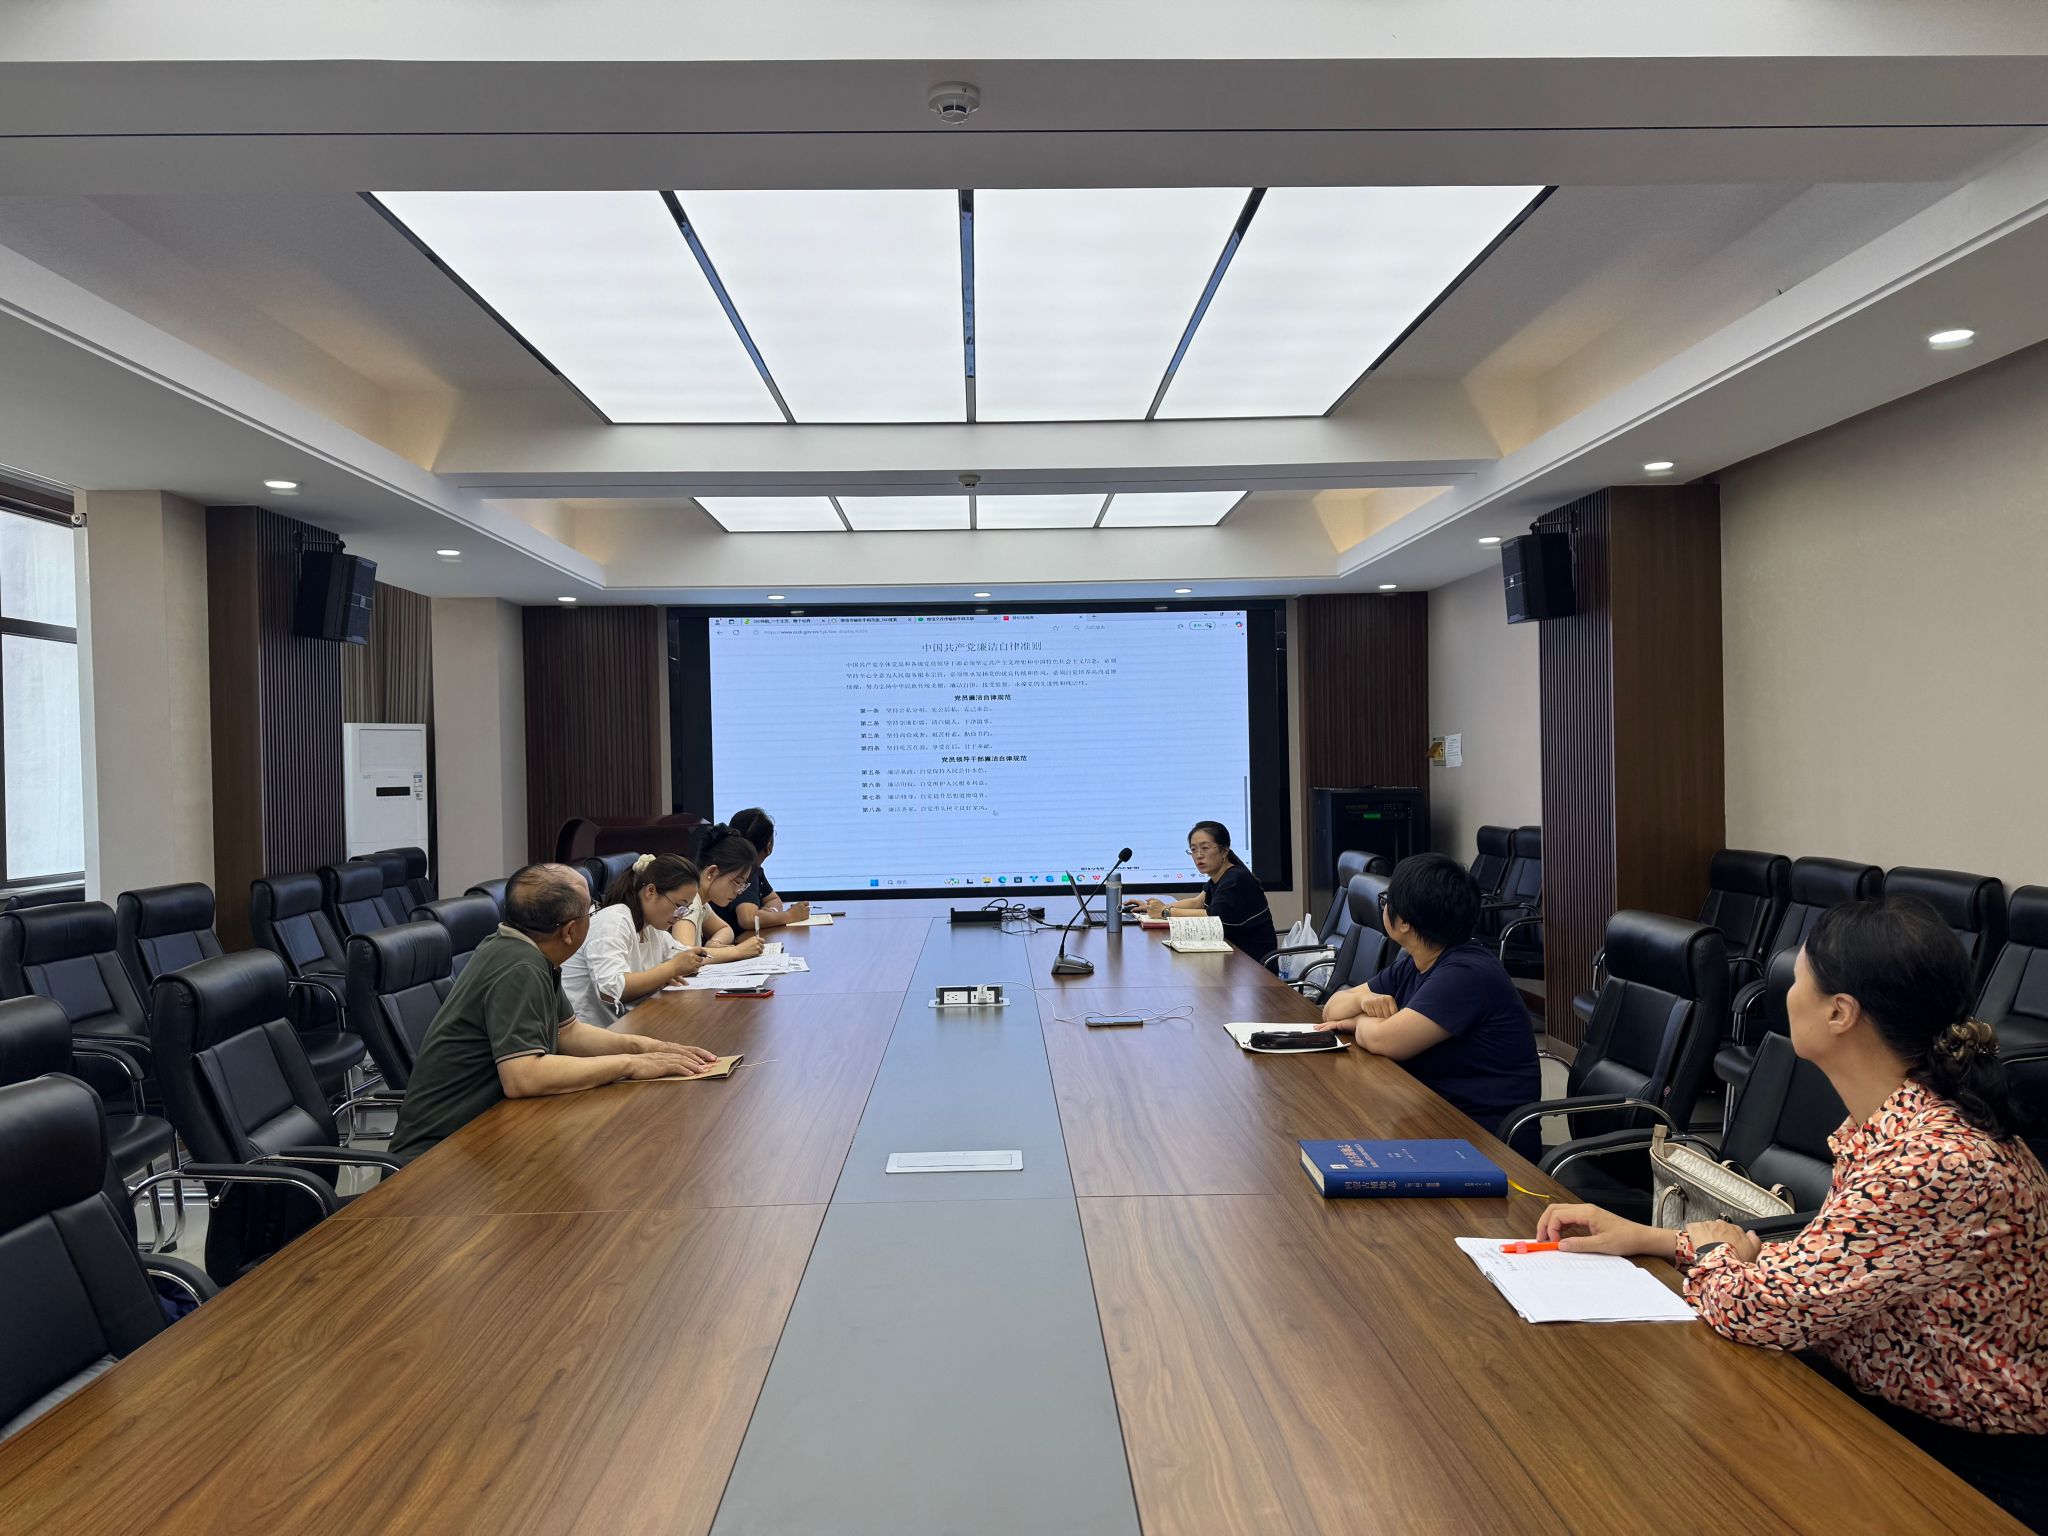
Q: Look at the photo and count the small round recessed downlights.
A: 10